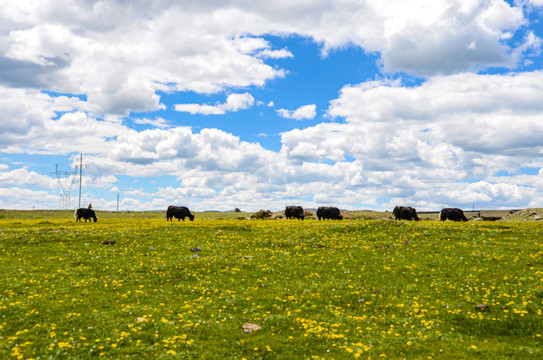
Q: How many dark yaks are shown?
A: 6